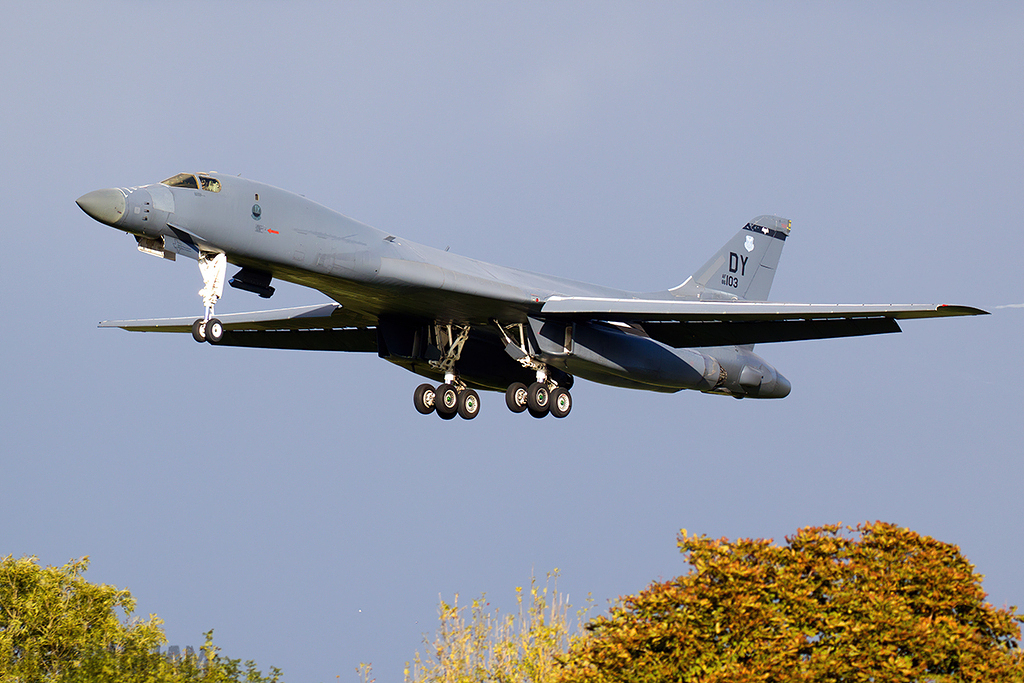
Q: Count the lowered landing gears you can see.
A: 3